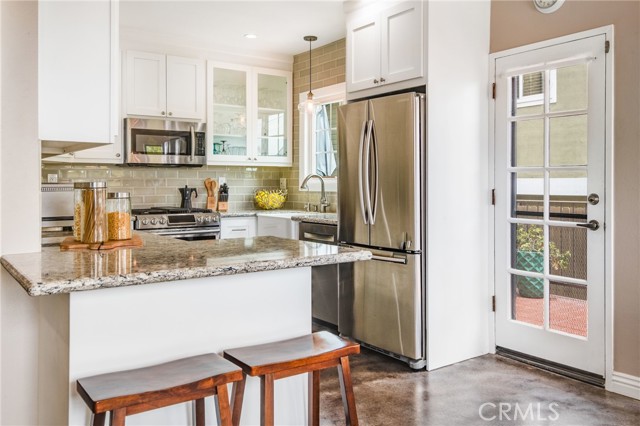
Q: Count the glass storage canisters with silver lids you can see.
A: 2